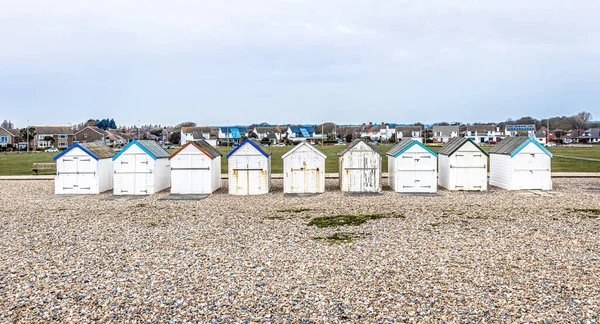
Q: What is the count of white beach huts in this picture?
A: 9